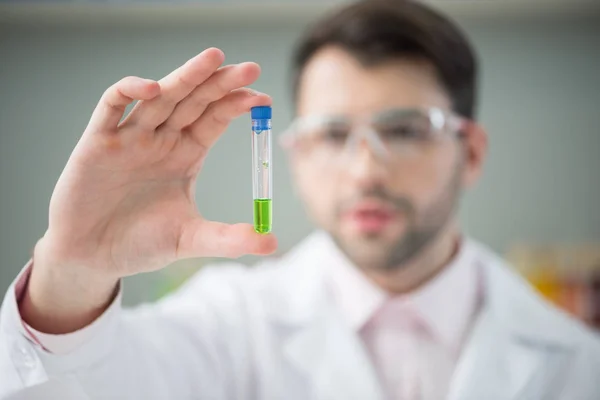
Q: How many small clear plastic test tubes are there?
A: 1